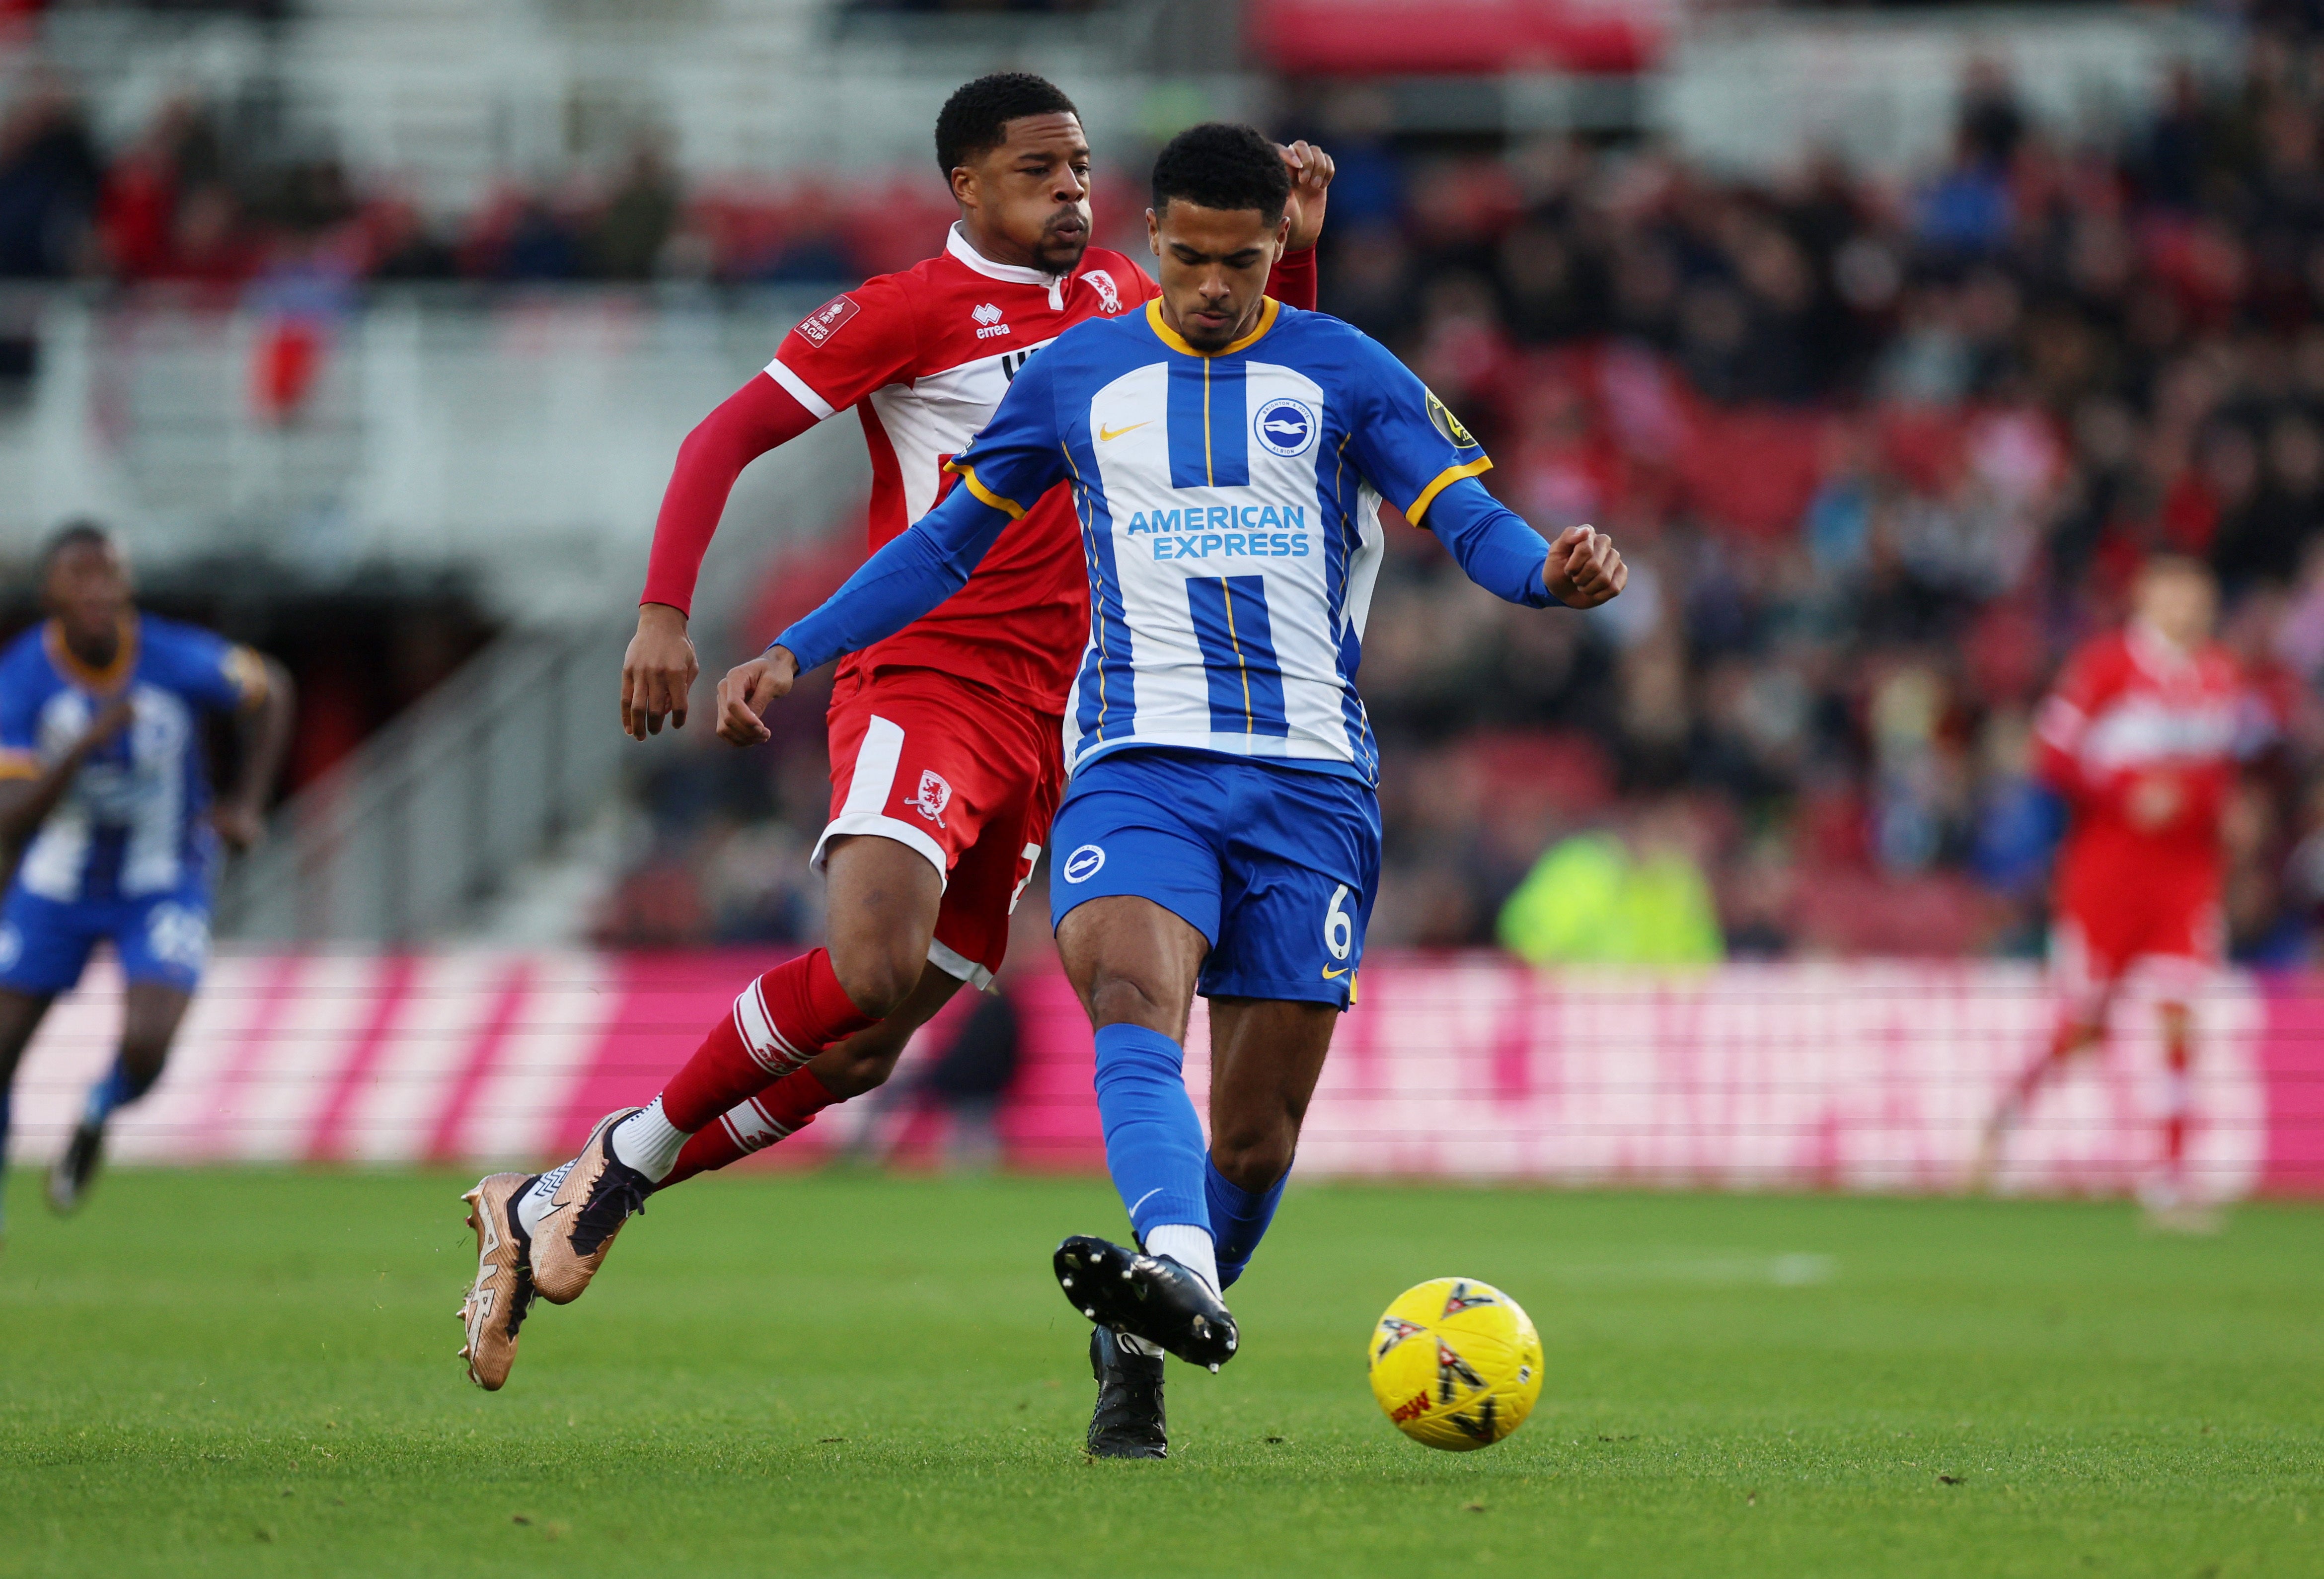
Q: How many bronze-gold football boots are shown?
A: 2